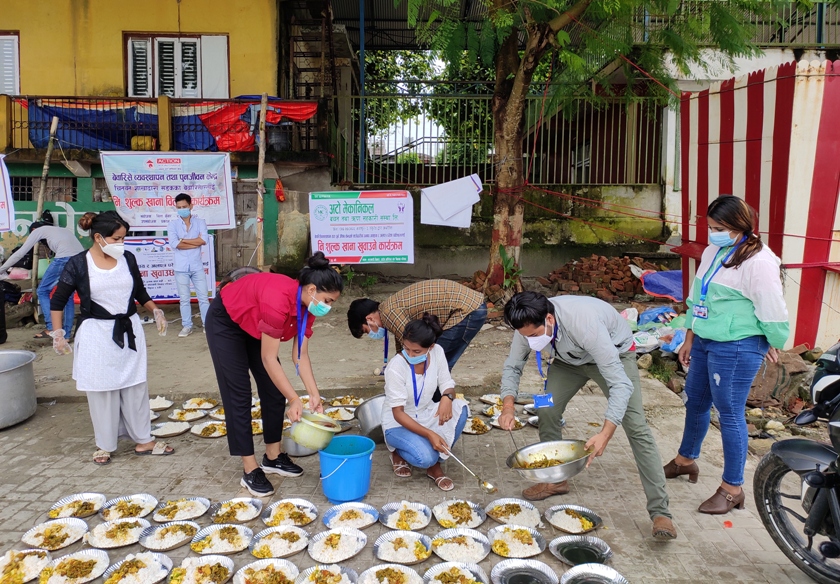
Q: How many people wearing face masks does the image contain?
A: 7